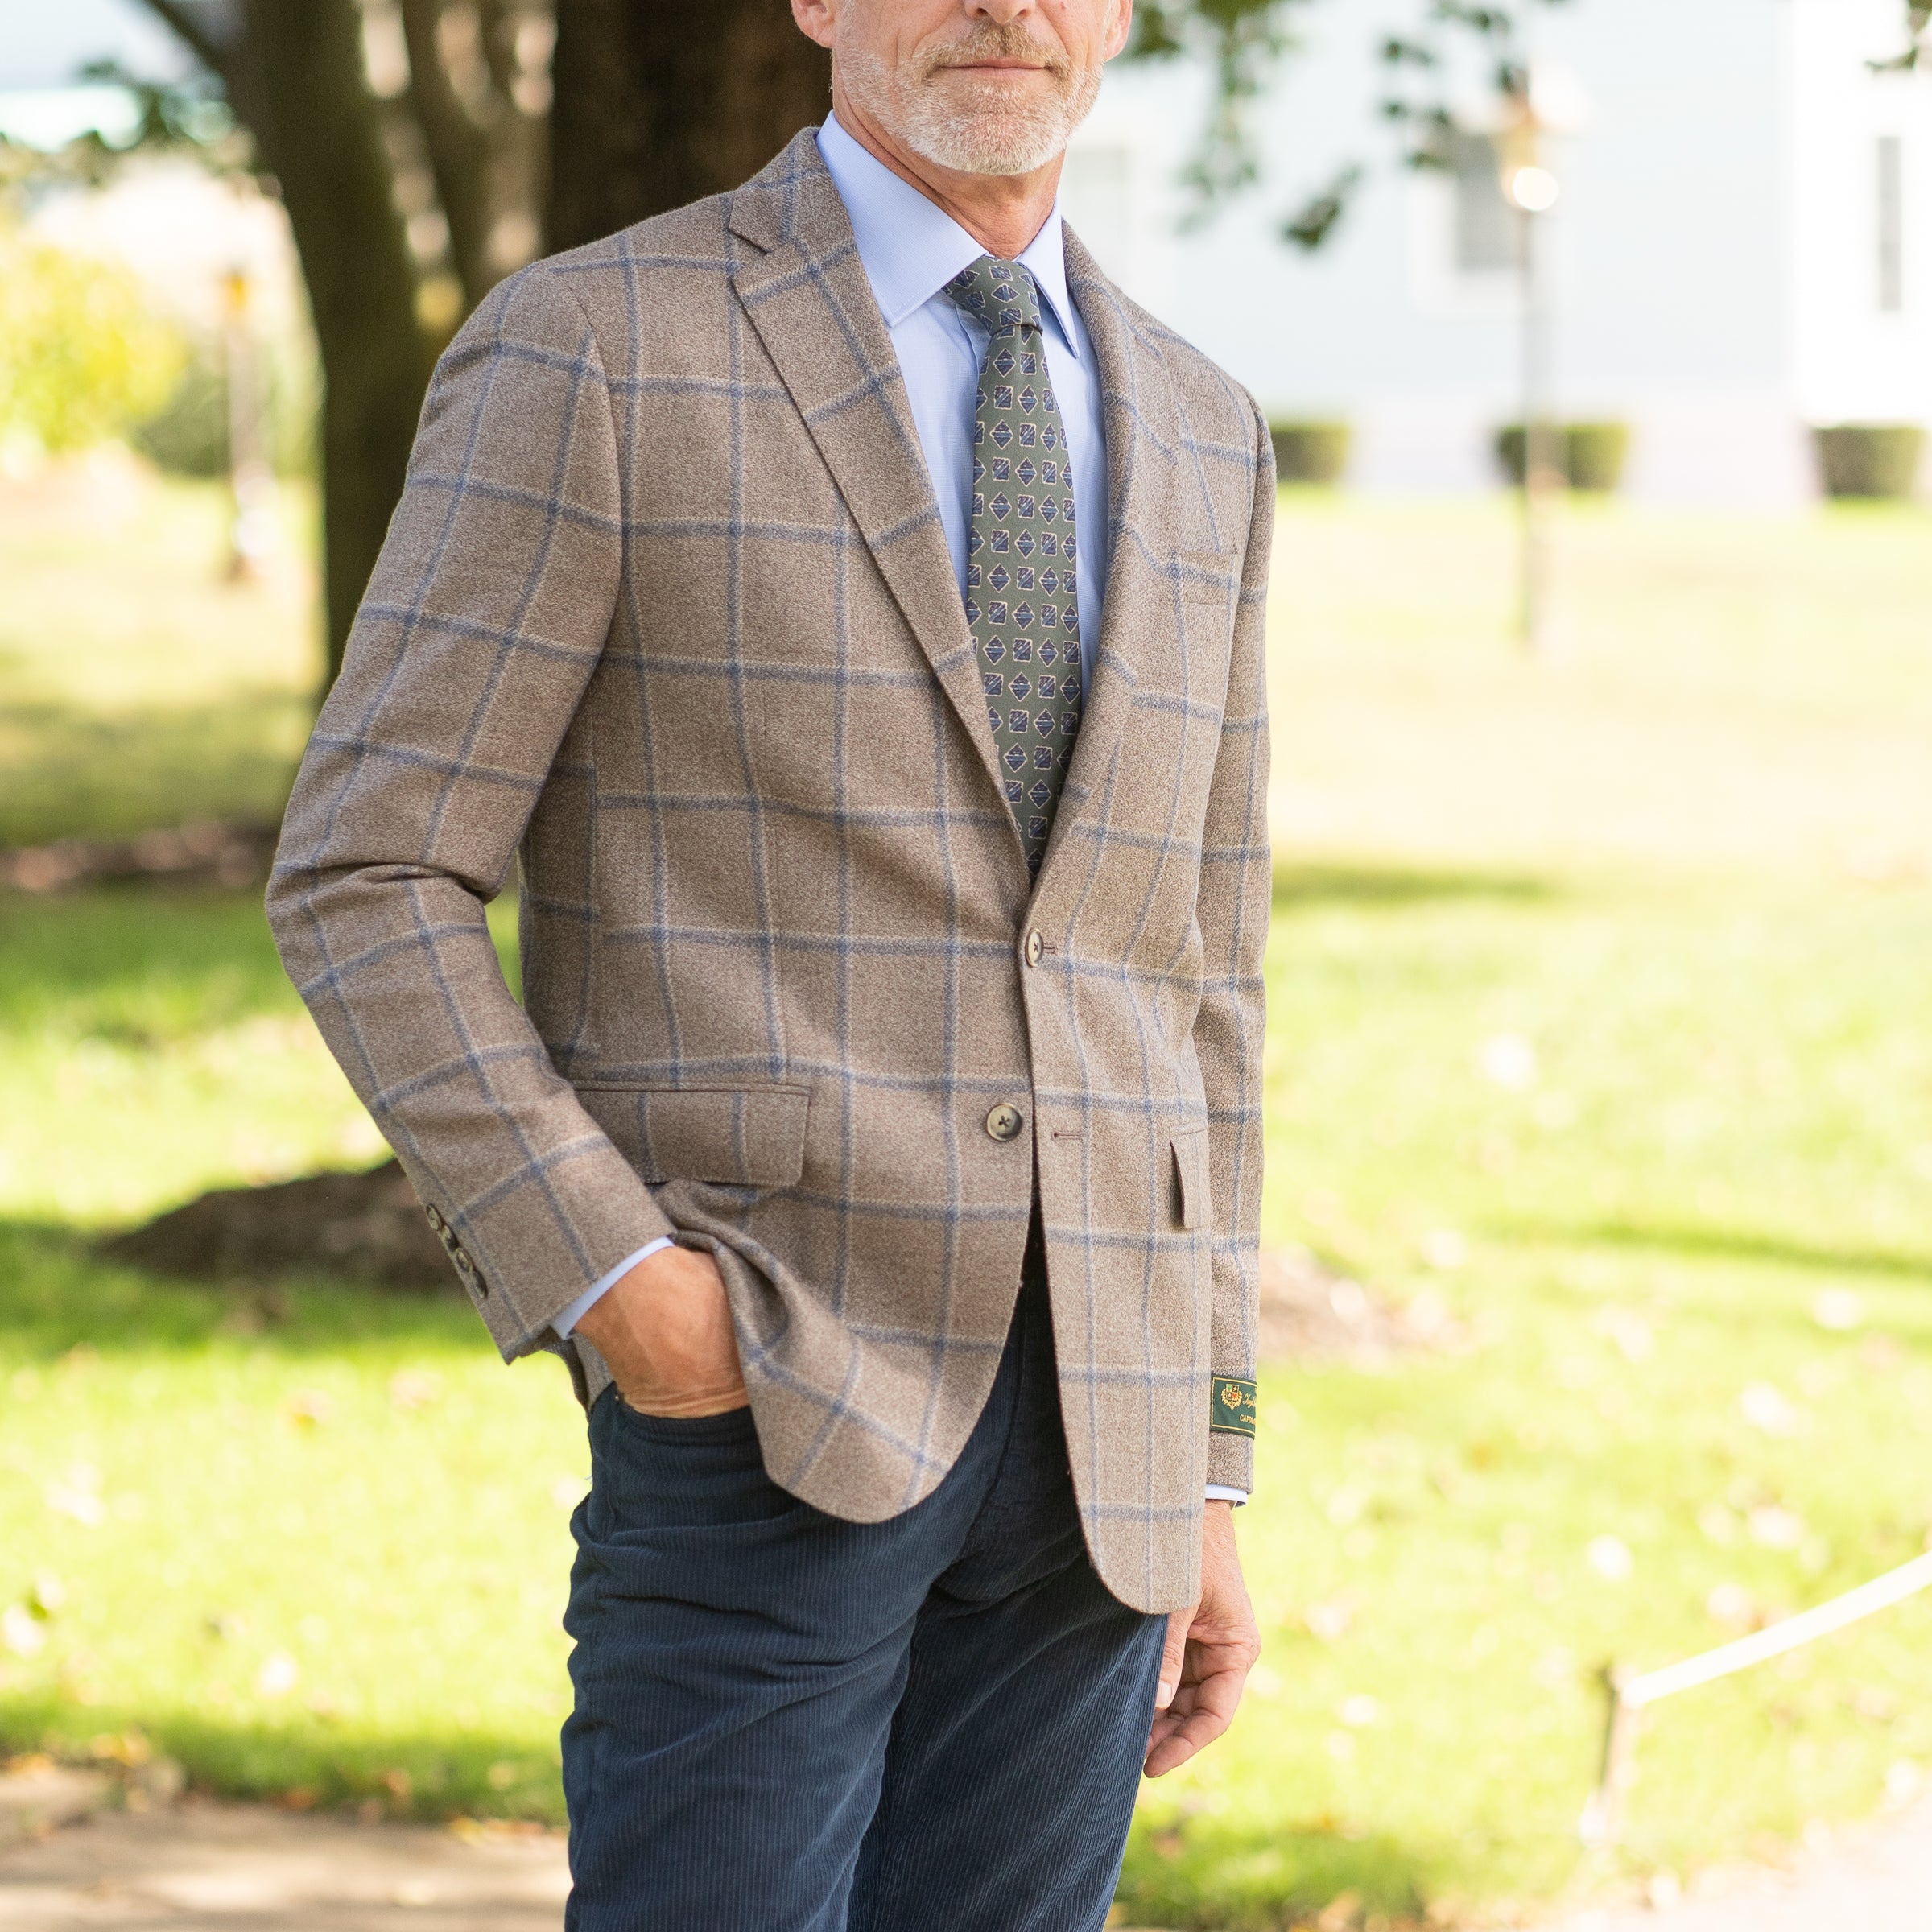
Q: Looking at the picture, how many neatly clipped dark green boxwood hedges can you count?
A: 3